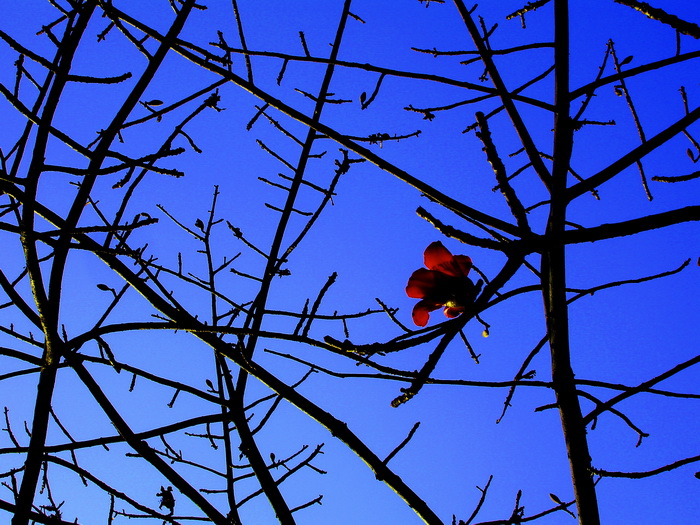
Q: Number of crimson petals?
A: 5